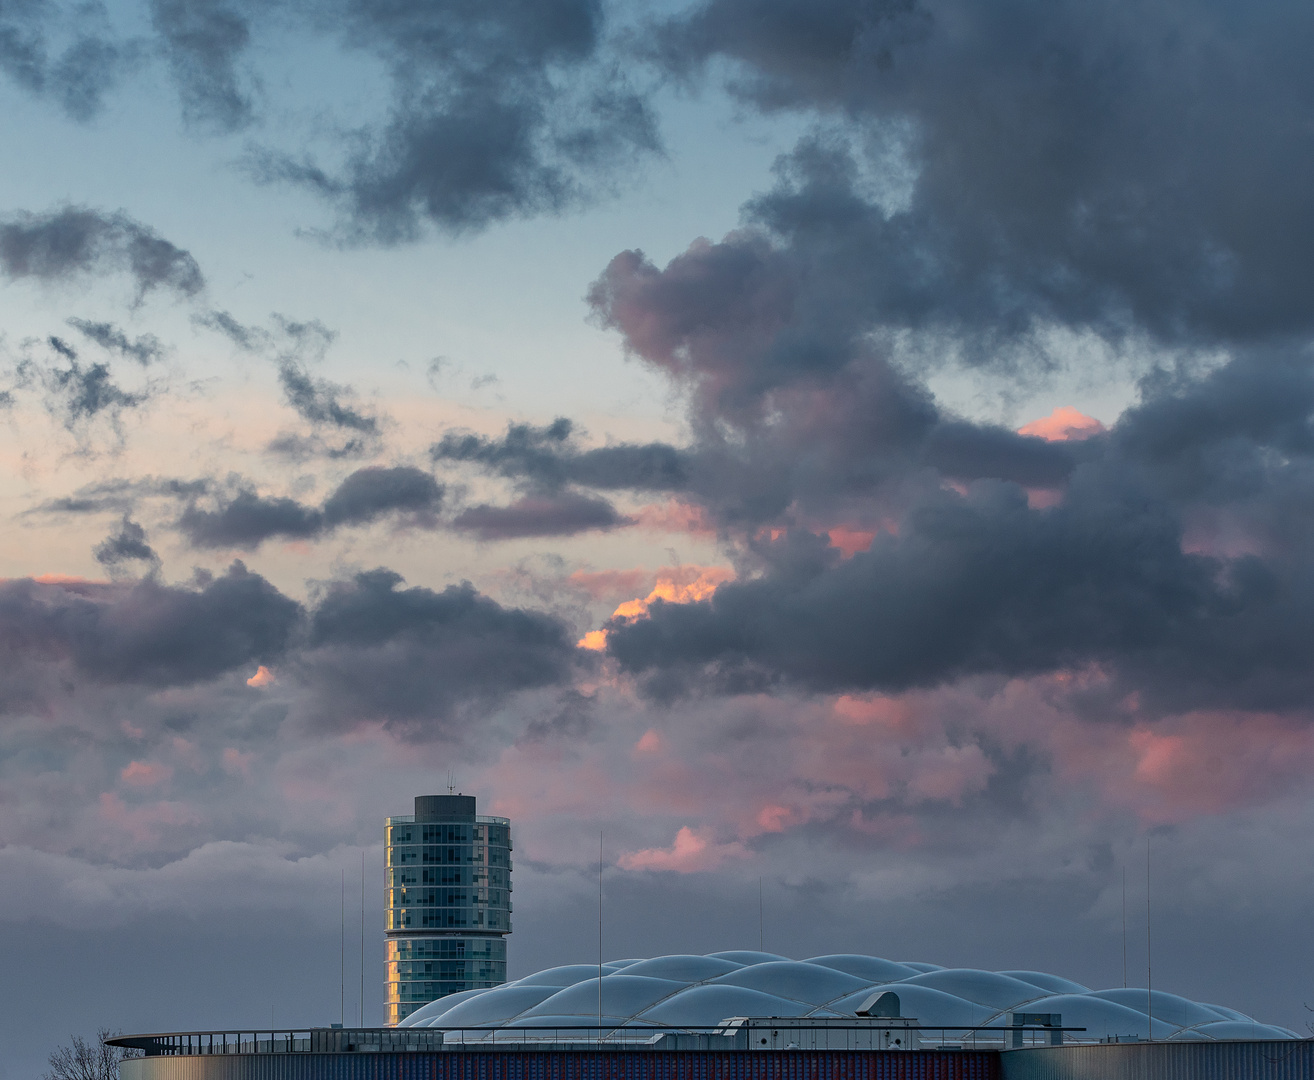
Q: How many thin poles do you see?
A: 6